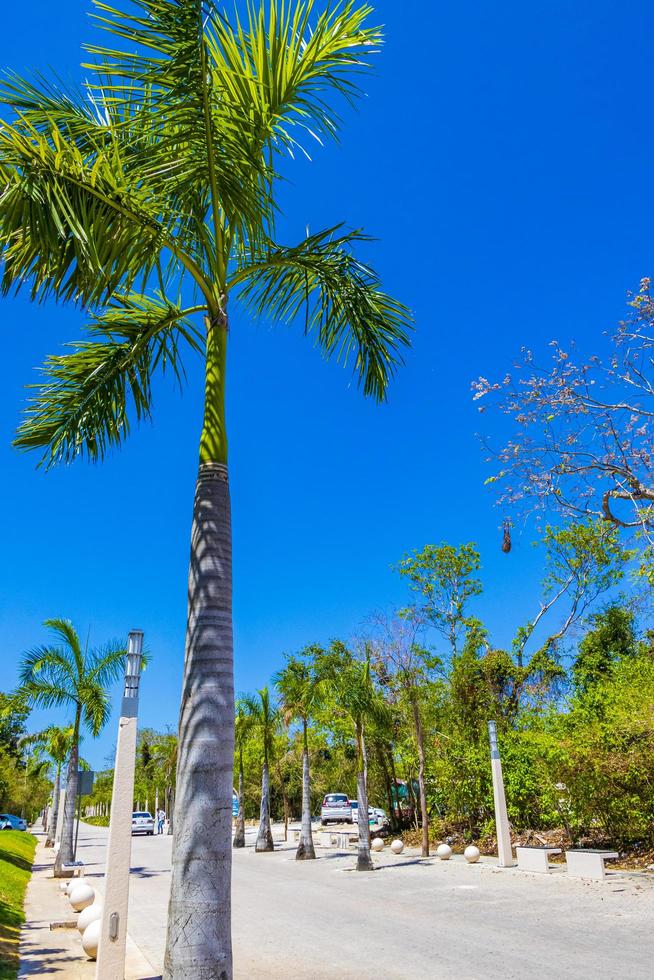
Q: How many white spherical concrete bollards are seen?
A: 8